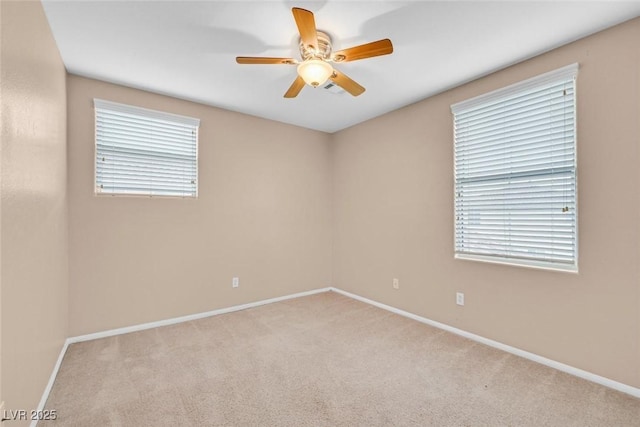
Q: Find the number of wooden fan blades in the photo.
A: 5